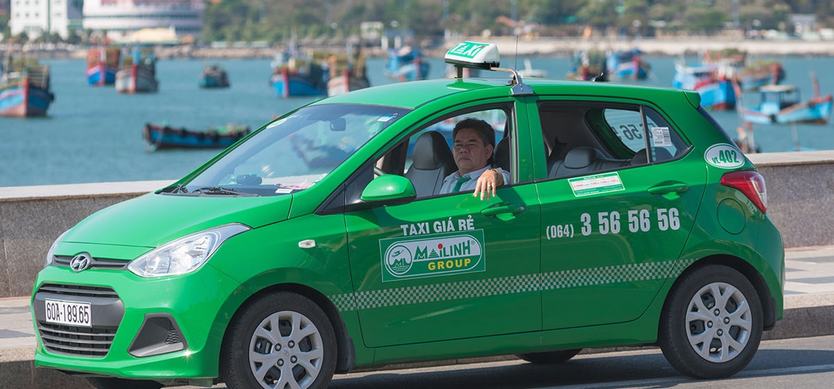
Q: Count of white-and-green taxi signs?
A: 1